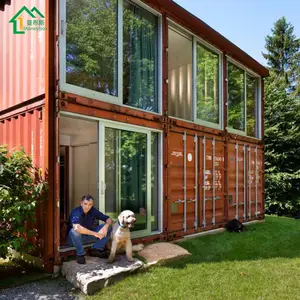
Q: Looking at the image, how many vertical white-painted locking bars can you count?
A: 8